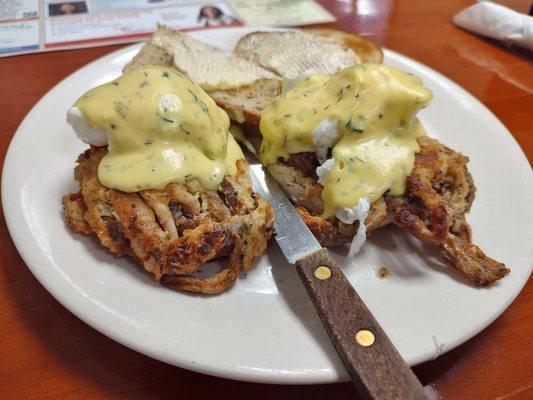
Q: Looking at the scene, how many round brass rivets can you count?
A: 2